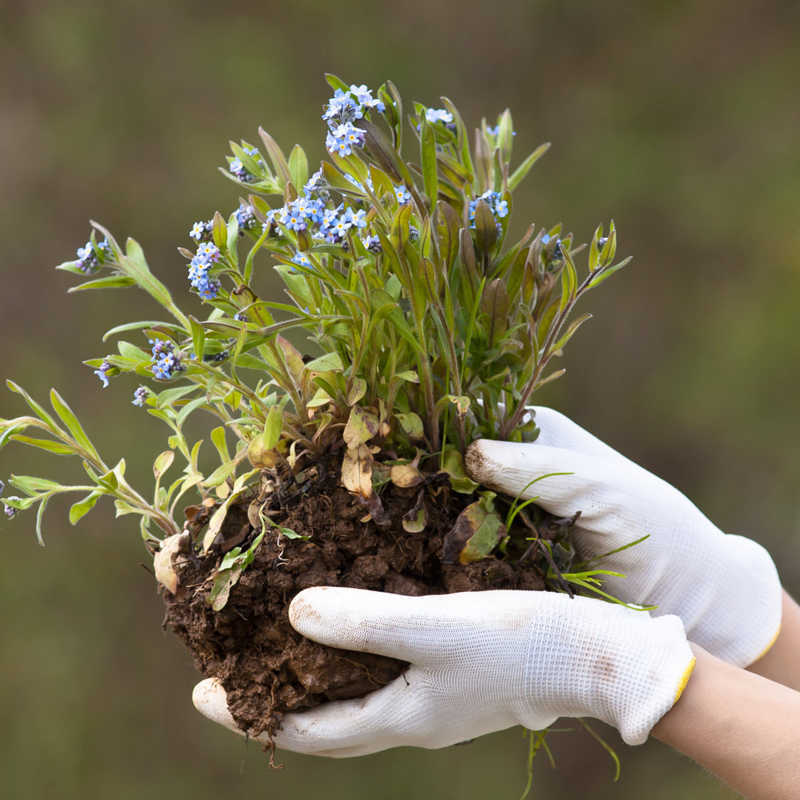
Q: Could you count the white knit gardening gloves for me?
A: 2